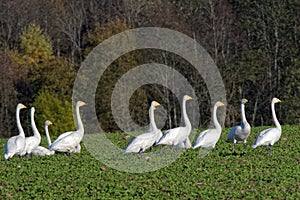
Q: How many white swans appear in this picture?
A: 9